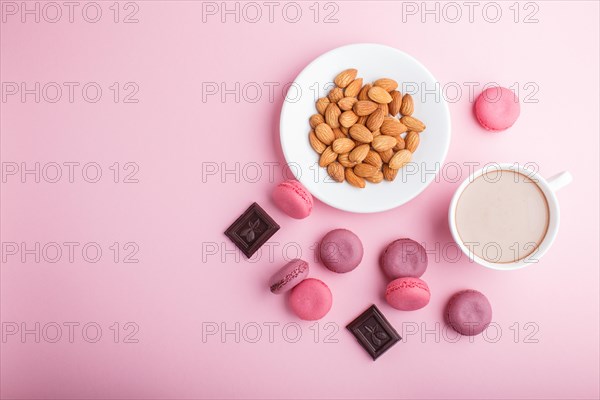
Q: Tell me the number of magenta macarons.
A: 4